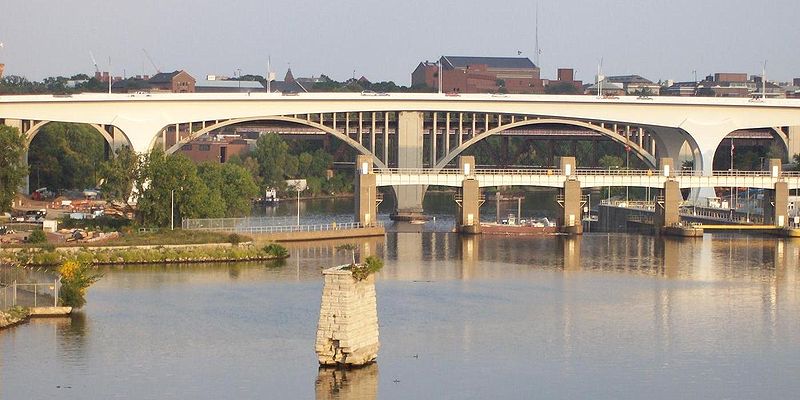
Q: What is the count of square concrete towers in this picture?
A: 5